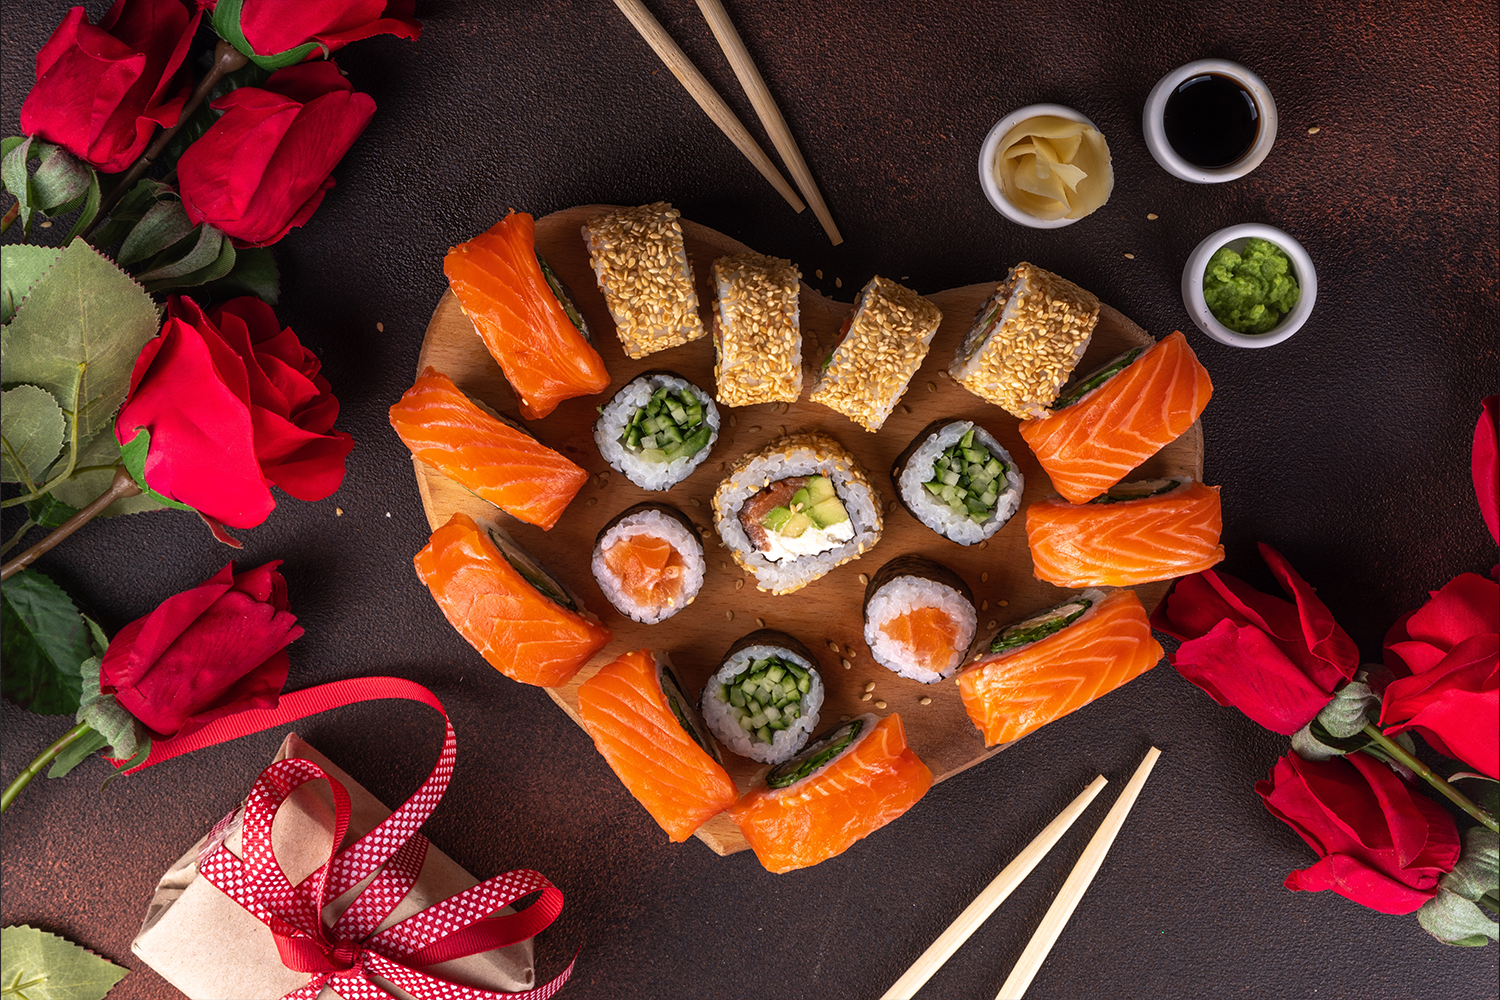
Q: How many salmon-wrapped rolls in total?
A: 8